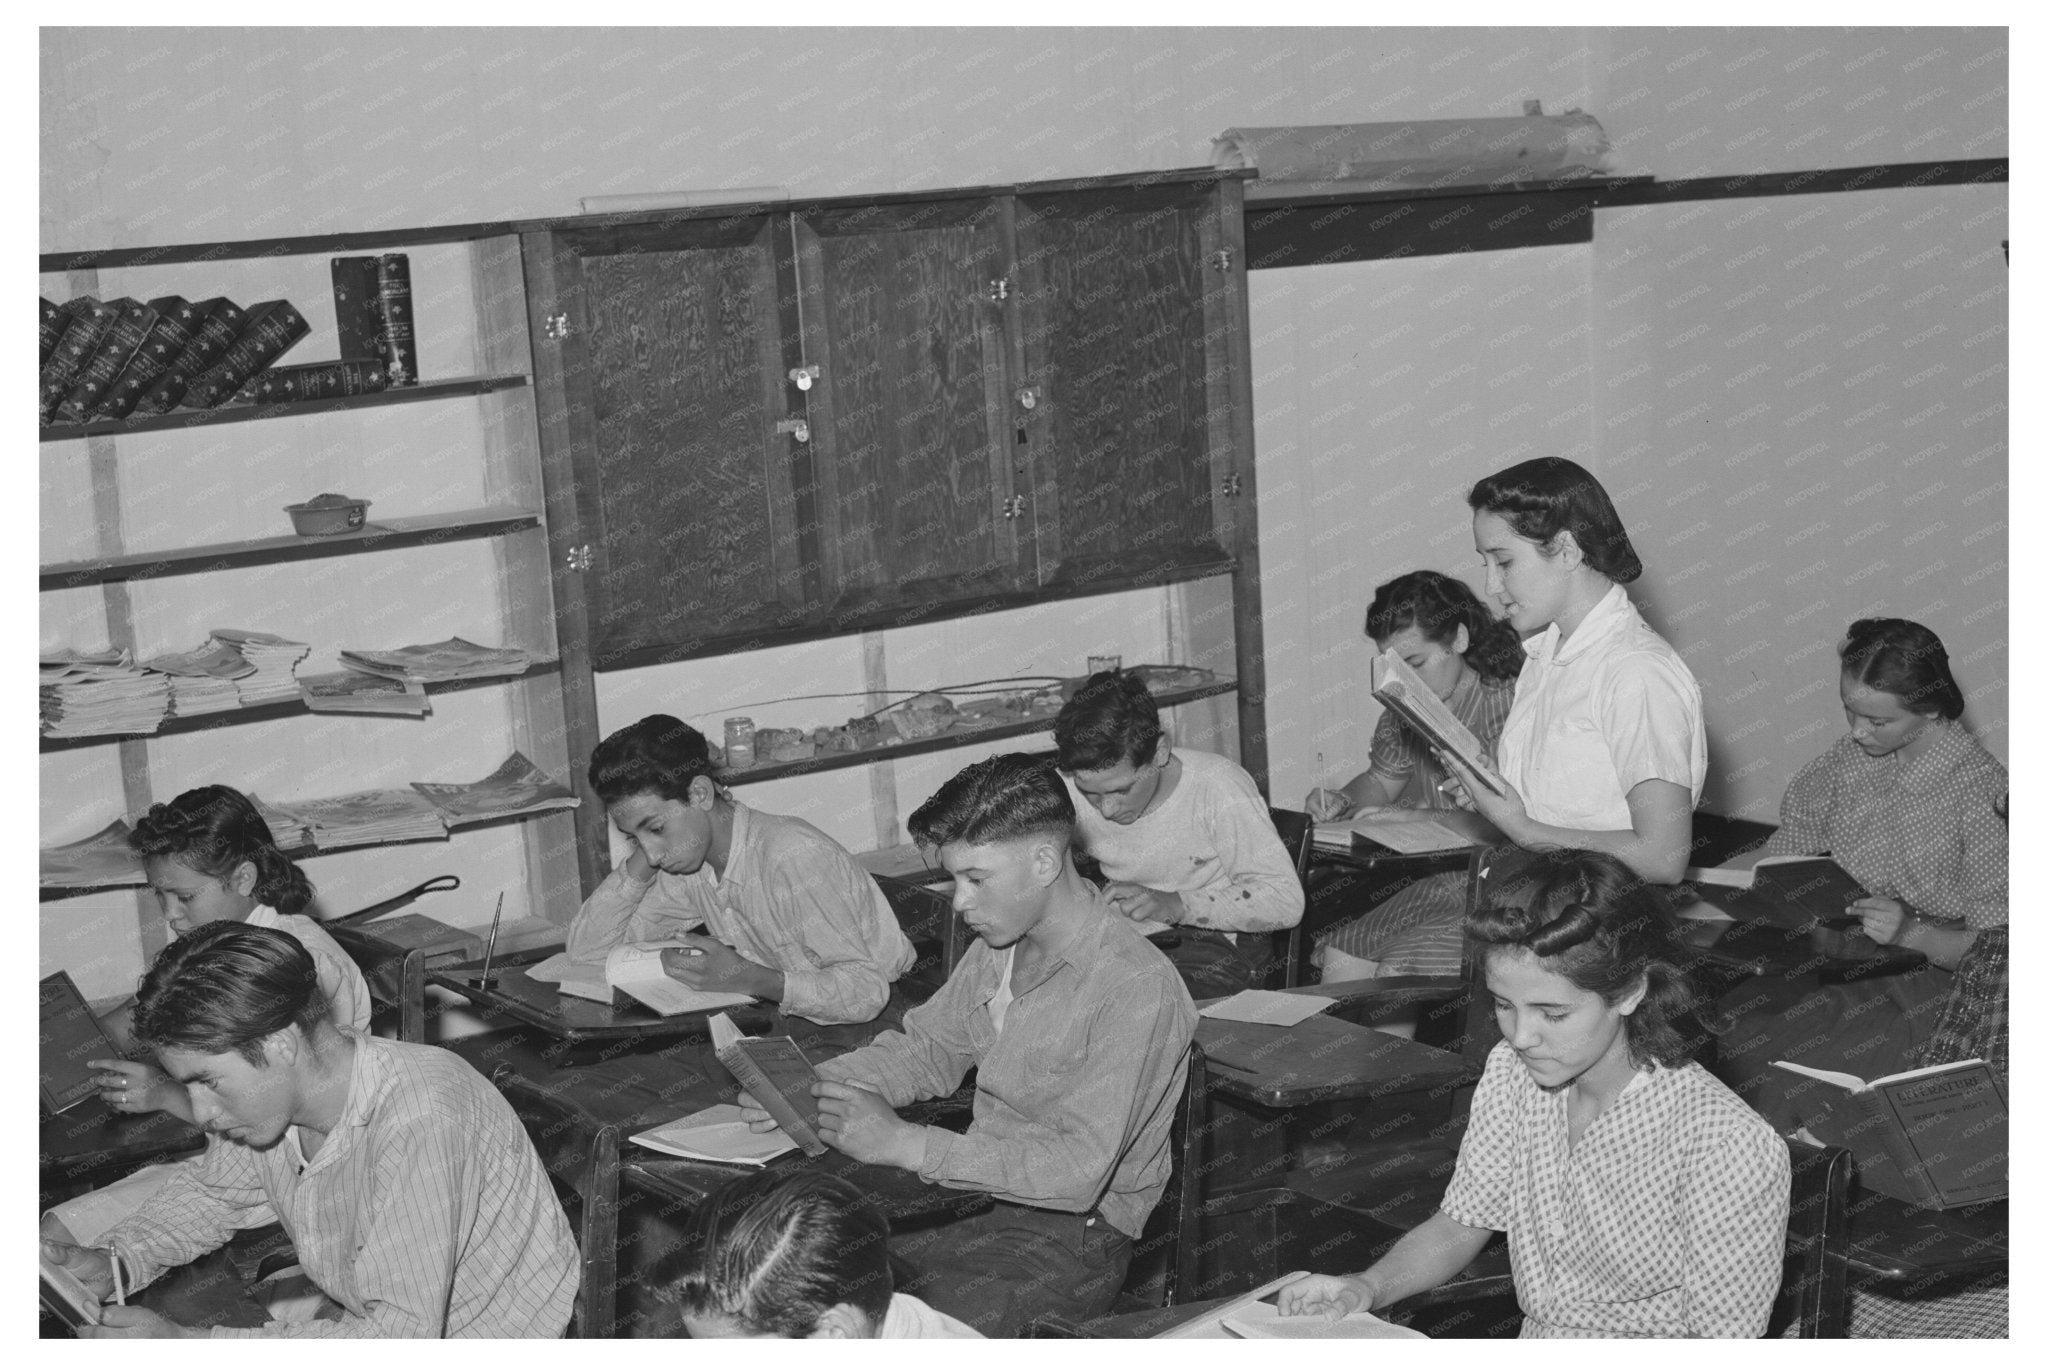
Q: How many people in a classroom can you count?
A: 11